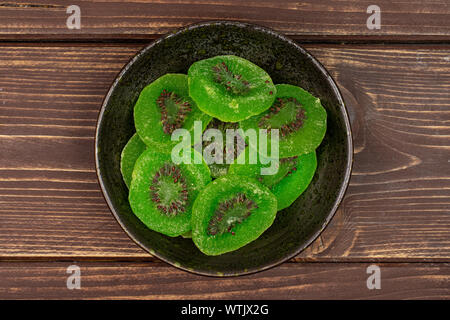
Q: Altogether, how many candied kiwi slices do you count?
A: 8